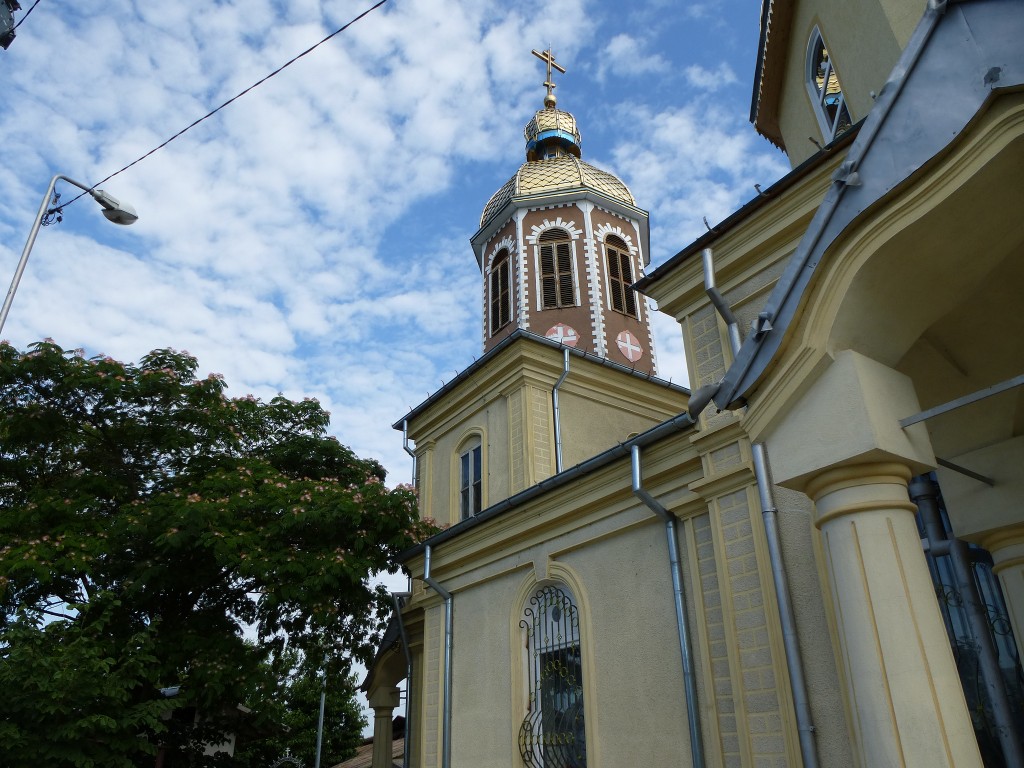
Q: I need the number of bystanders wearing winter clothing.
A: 0